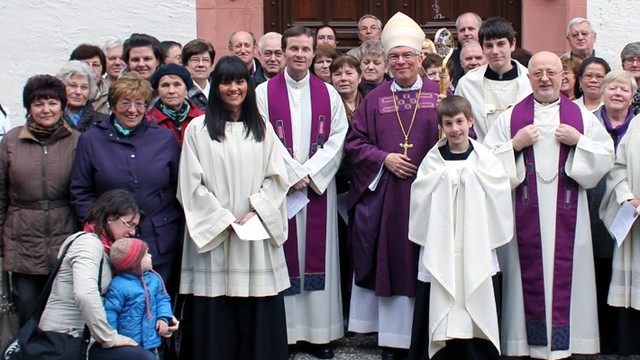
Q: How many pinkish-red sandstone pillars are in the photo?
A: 2